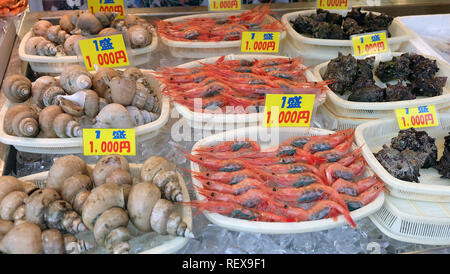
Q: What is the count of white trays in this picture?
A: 9